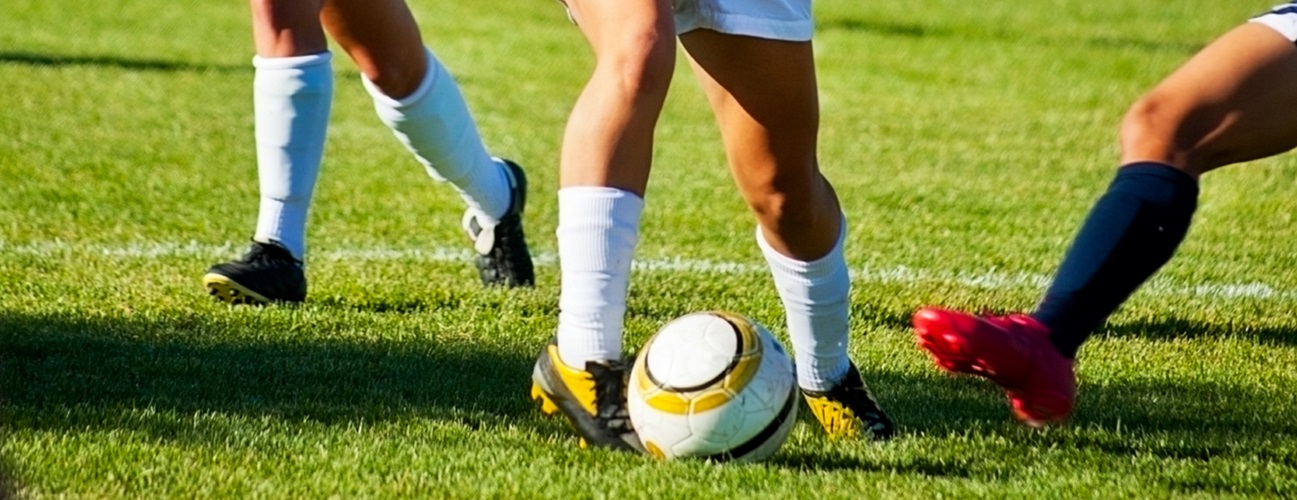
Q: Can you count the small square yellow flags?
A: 0